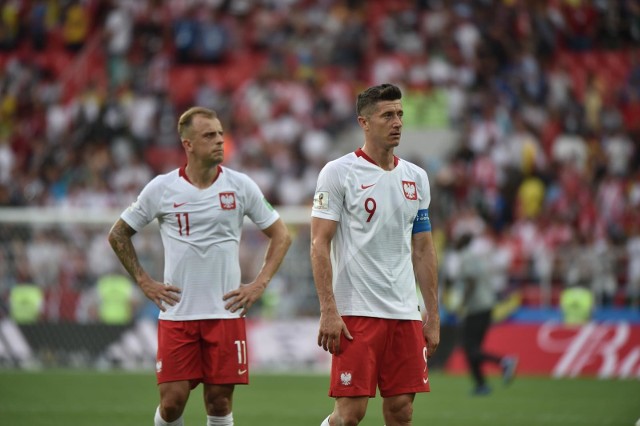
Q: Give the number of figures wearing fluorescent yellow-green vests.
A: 3